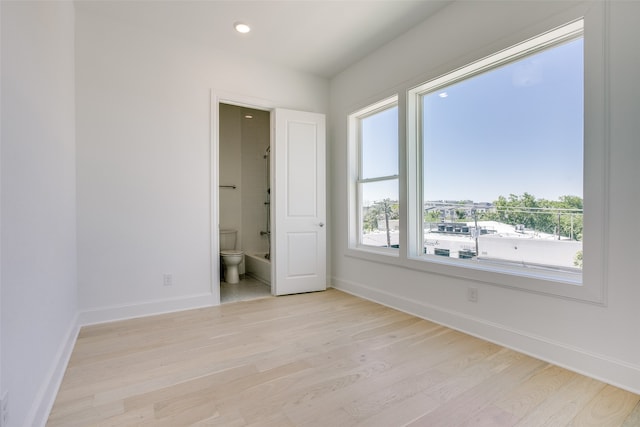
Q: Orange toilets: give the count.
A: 0